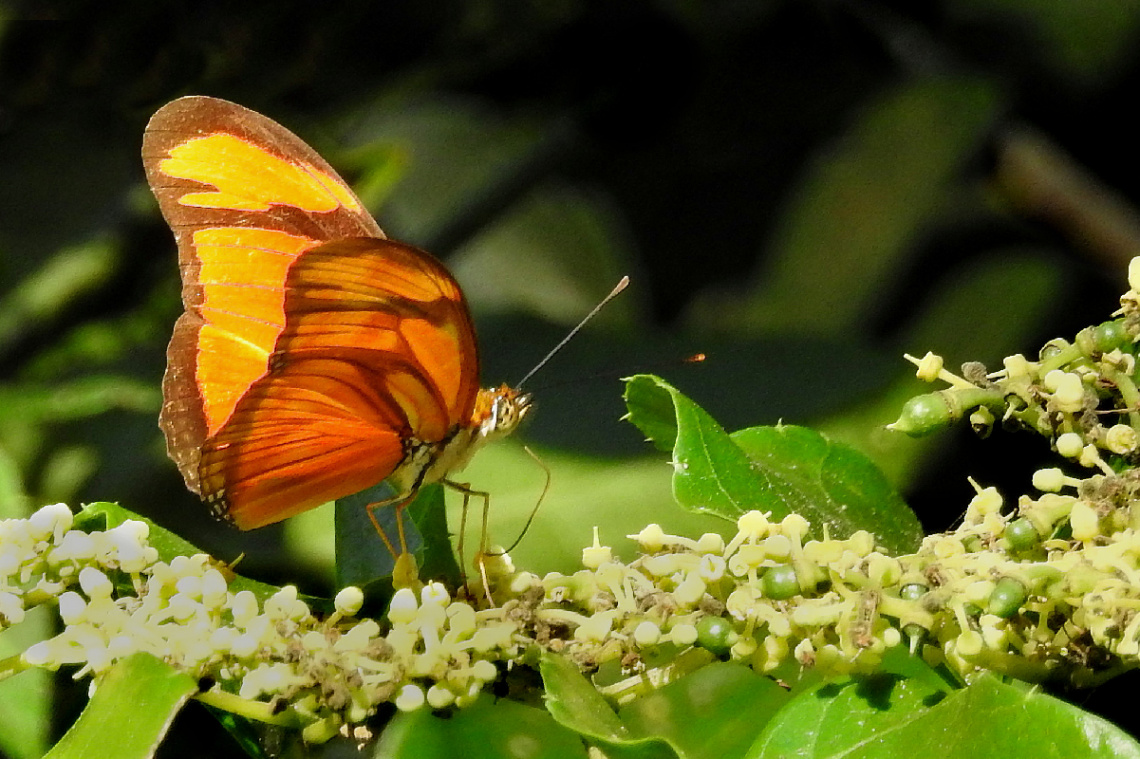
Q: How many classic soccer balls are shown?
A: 0